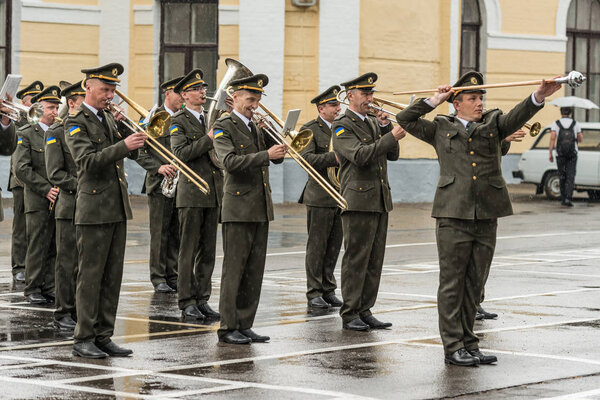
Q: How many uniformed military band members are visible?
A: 12